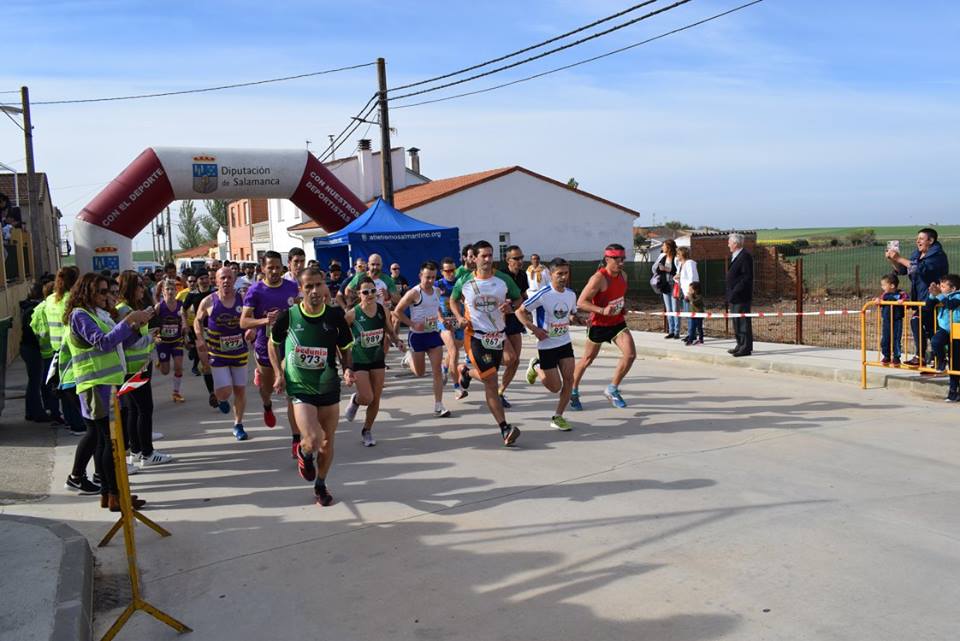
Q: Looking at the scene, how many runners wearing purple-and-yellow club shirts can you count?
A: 3